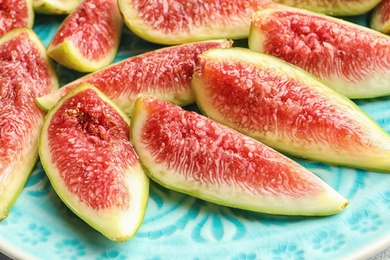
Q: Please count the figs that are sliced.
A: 12